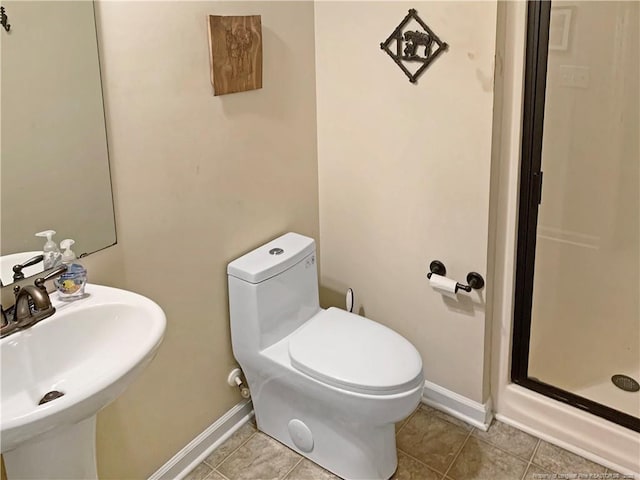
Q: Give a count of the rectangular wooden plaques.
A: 1